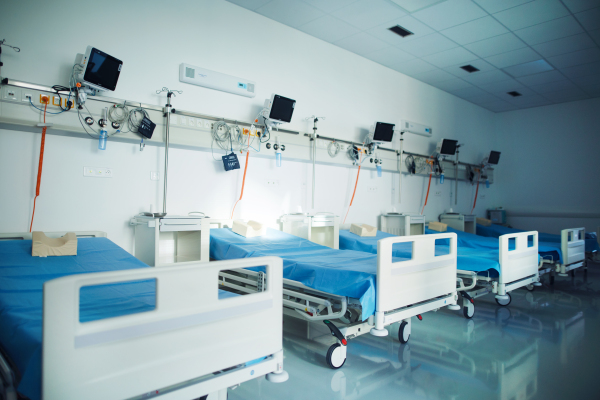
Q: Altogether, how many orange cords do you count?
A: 5